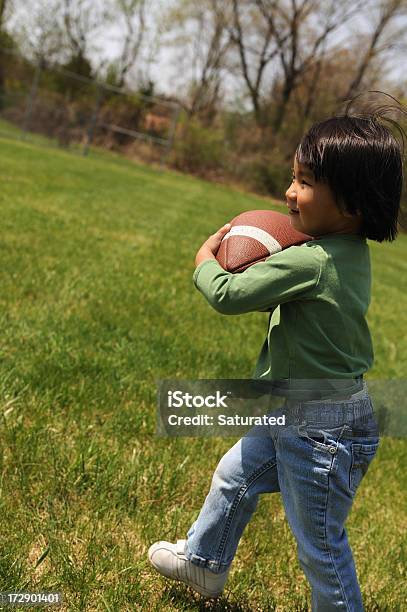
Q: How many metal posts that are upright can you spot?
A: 3